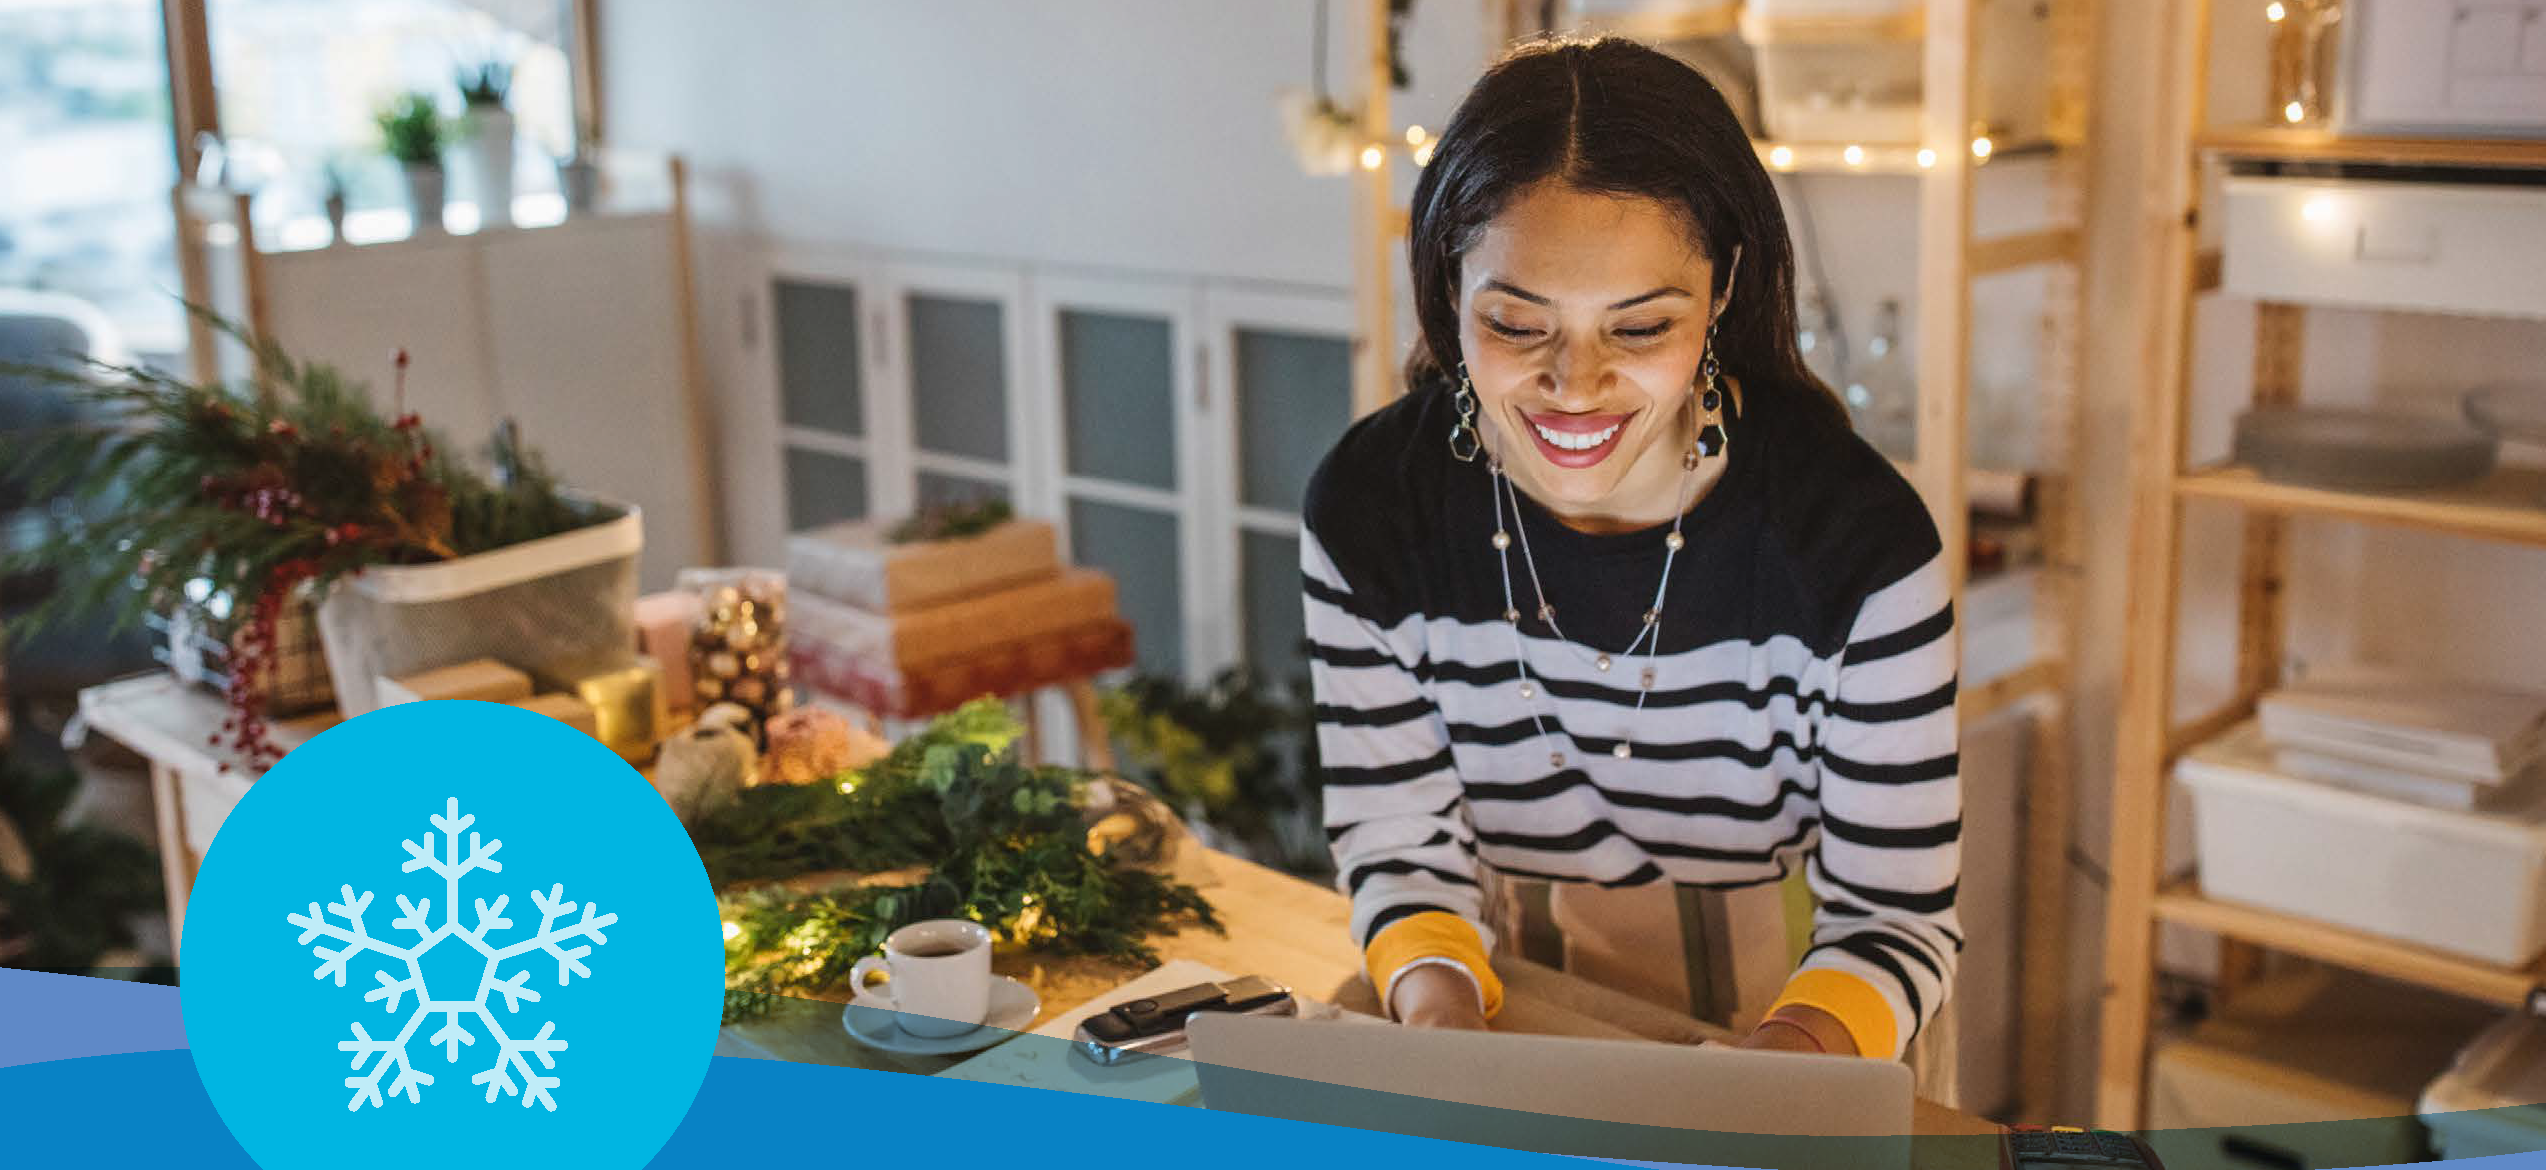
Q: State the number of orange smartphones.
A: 0